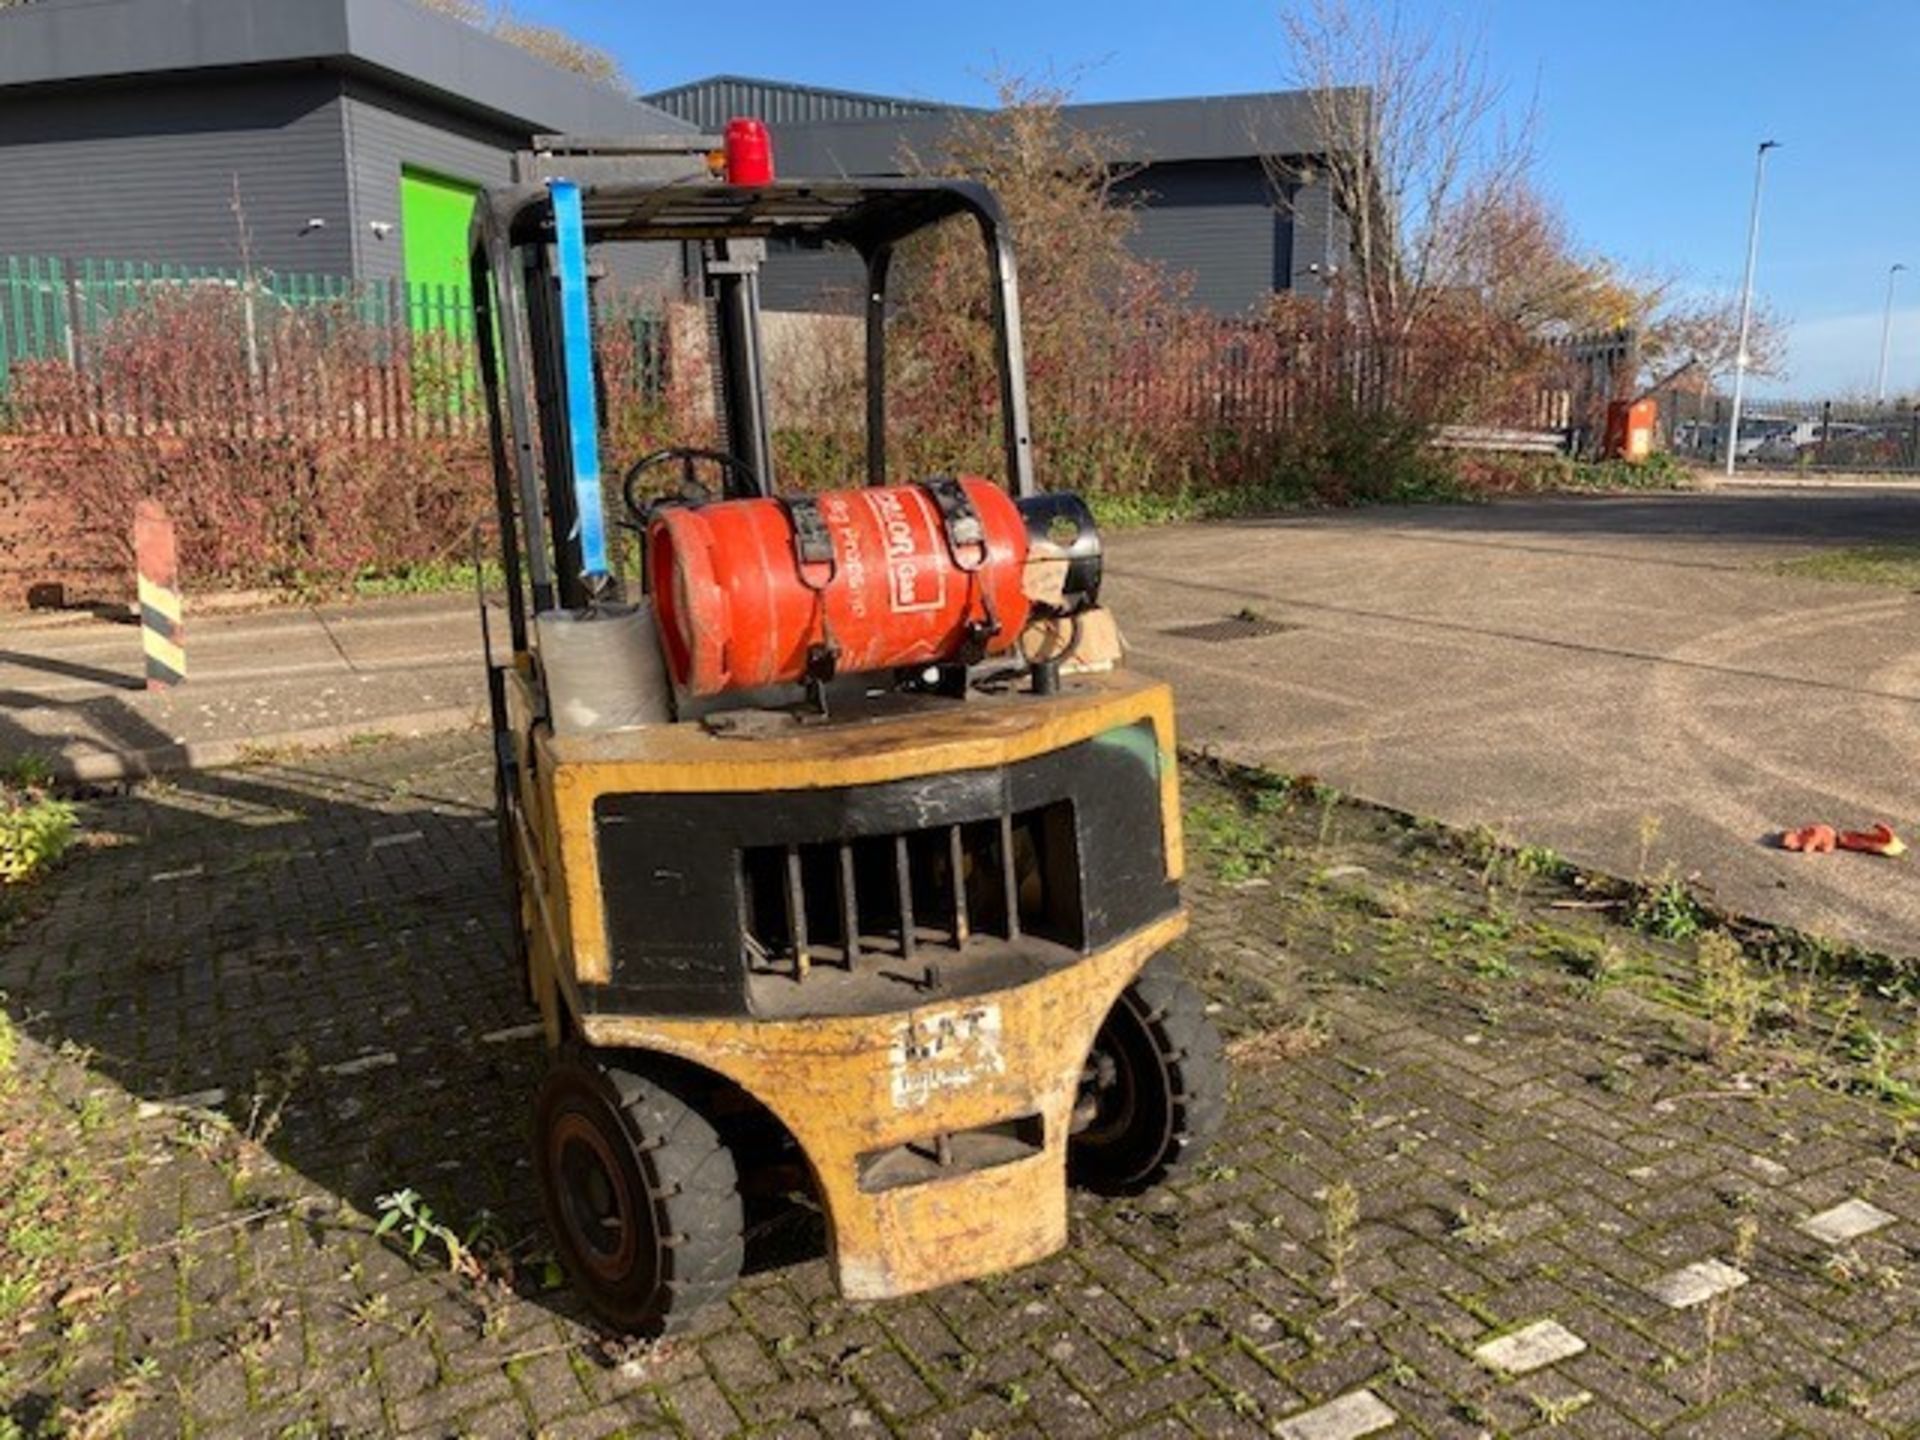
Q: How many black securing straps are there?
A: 2